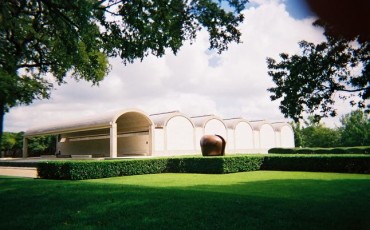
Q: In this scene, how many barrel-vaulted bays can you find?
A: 6